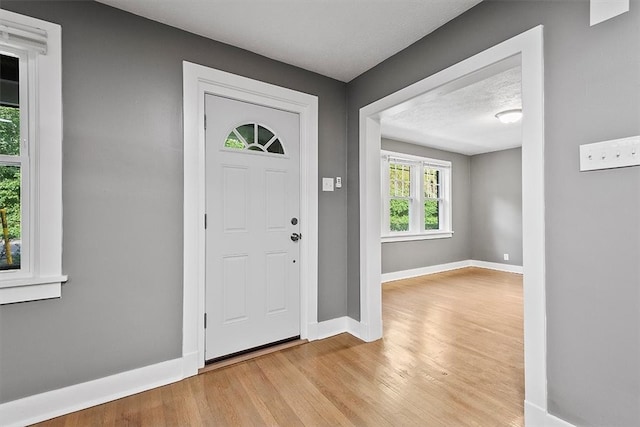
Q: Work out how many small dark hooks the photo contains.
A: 4